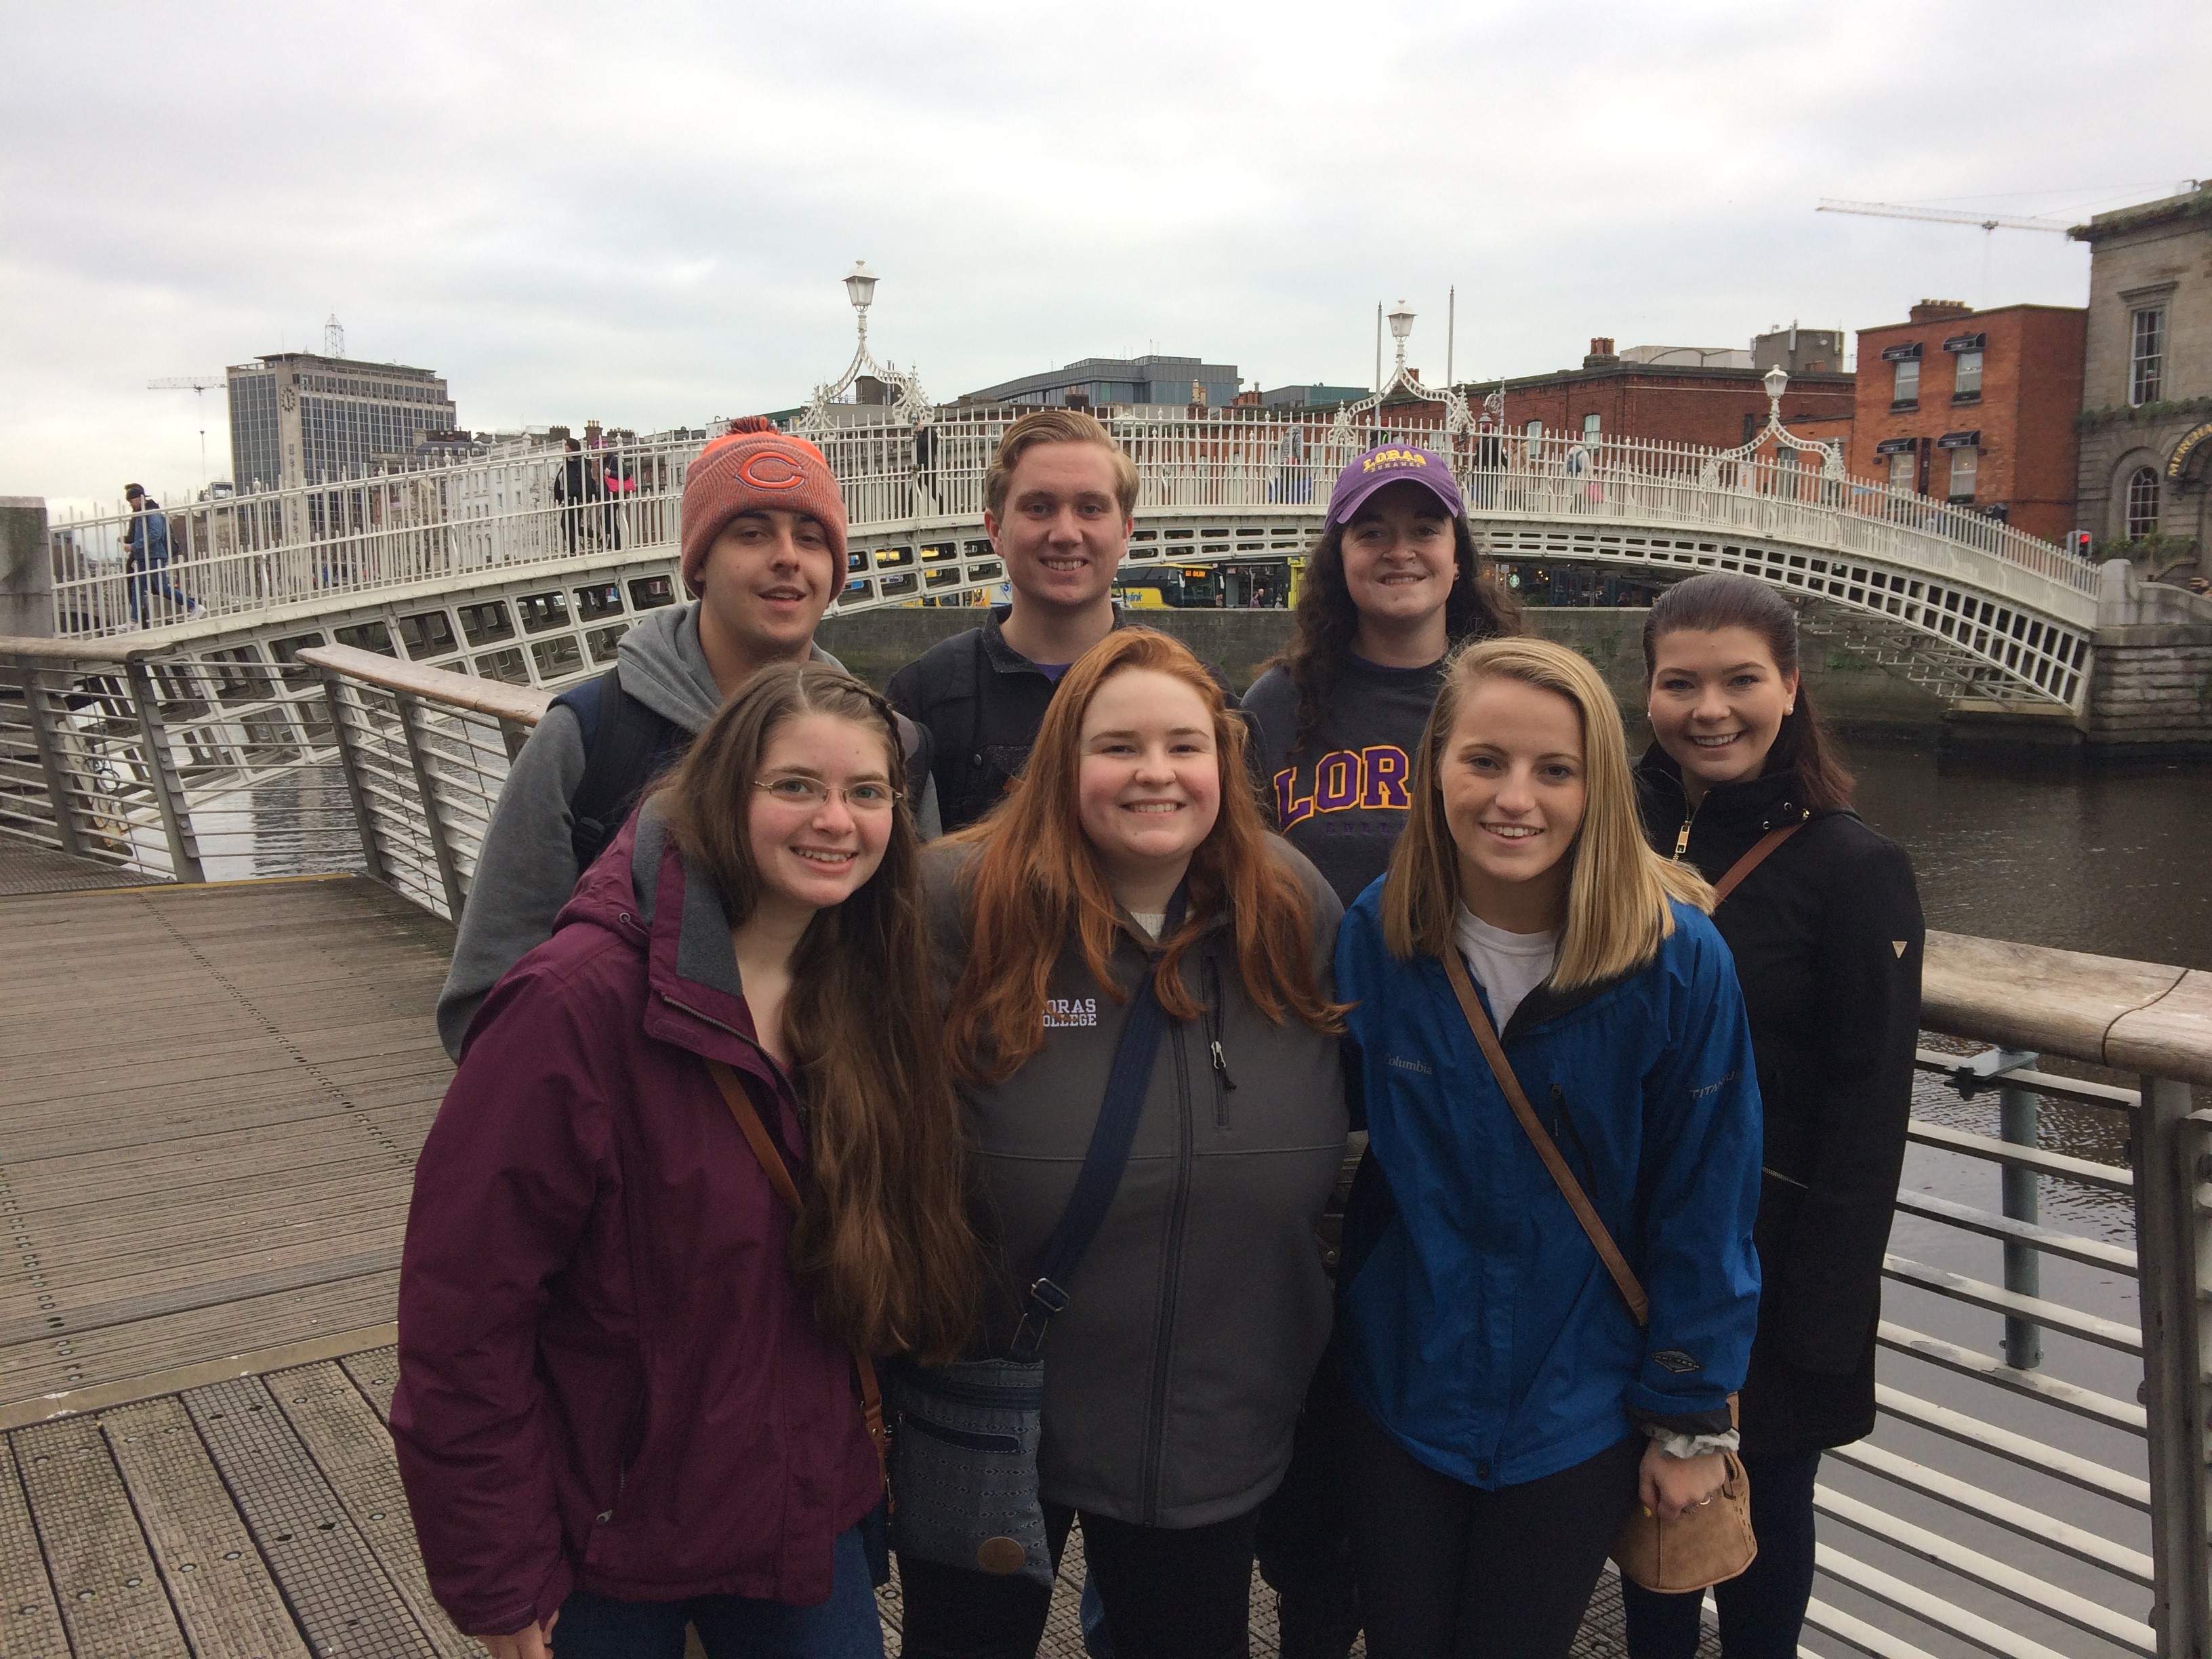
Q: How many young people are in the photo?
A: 7